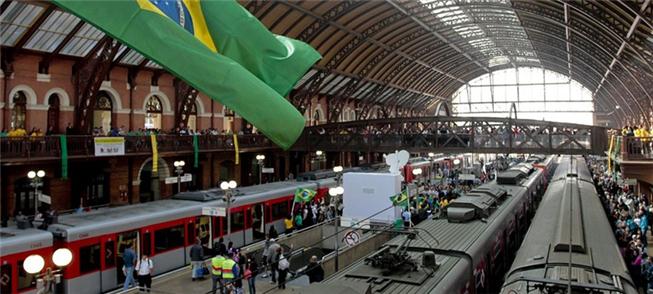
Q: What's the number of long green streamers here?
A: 3